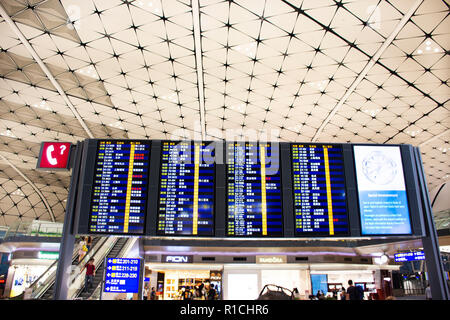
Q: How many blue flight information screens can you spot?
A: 4